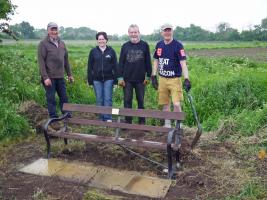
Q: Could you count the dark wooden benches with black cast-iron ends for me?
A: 1